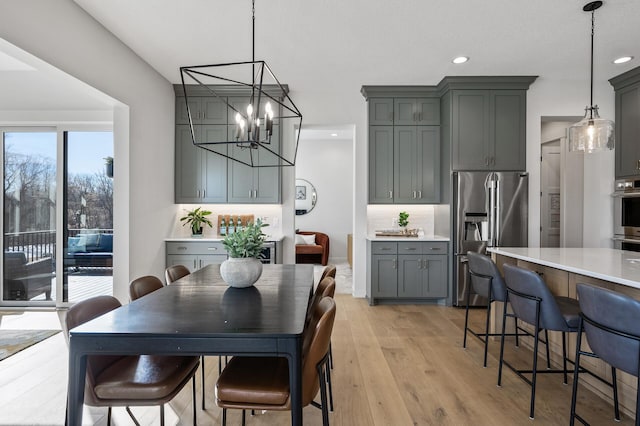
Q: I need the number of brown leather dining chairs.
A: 6